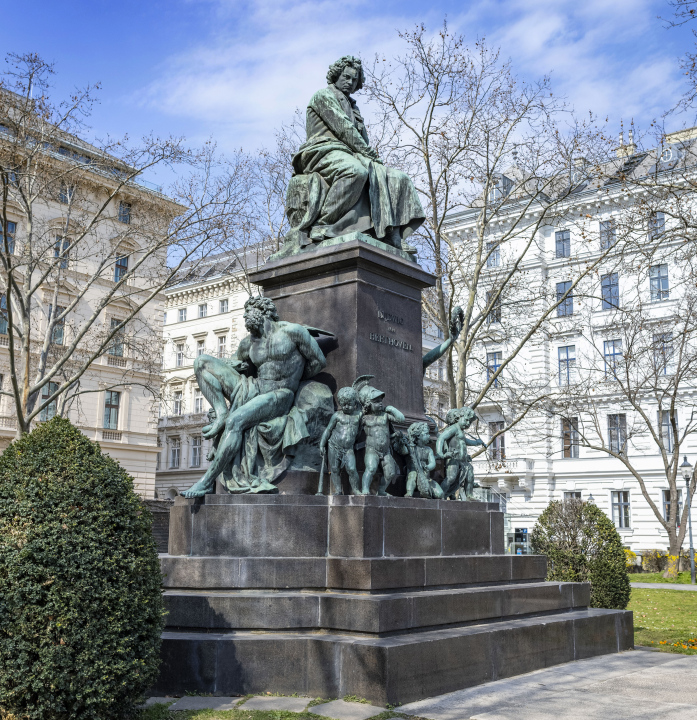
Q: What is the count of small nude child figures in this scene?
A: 4